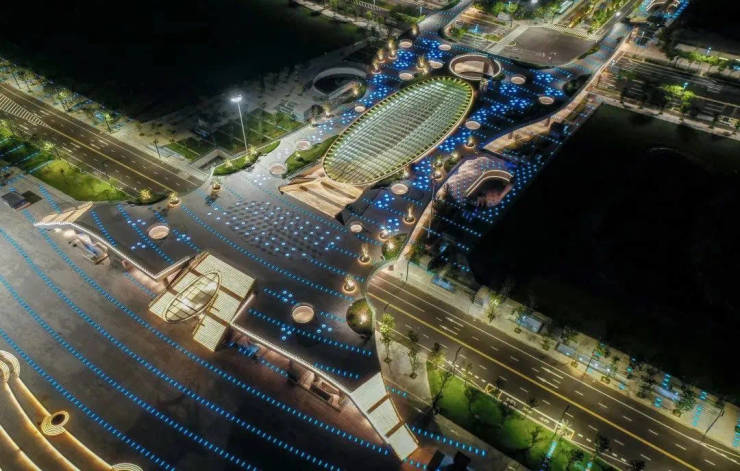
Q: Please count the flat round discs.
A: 14